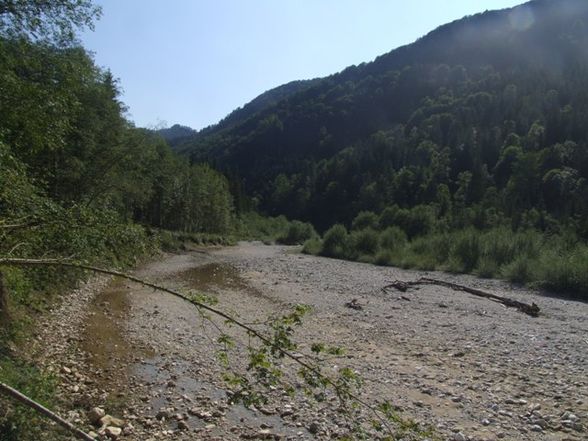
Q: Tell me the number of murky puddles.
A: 2